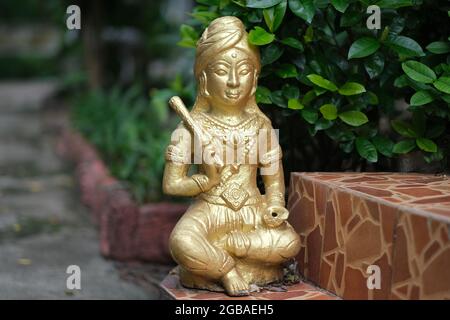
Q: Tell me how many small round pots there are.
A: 1